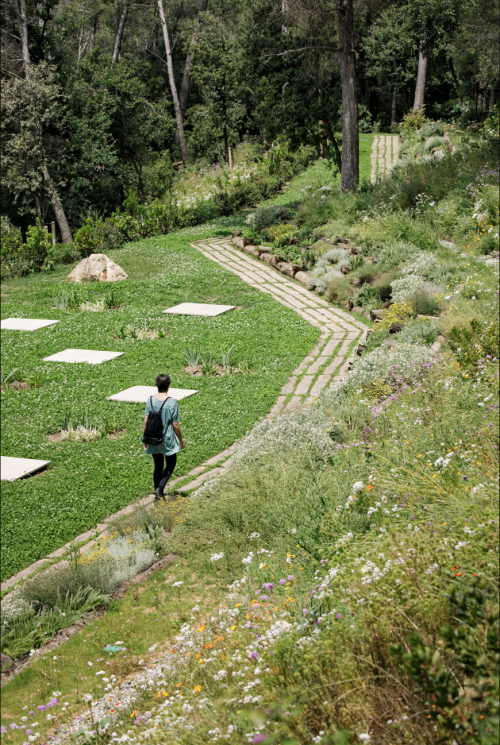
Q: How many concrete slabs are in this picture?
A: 5